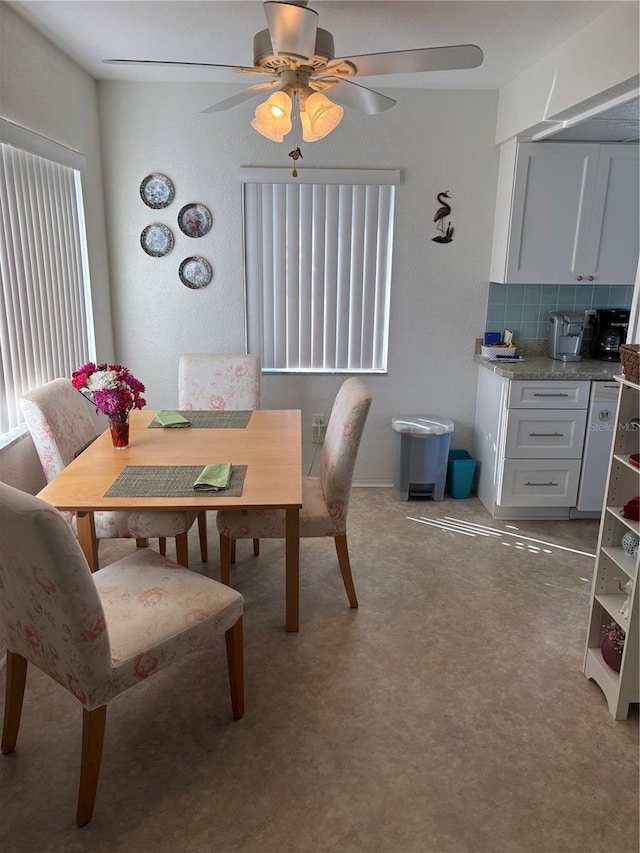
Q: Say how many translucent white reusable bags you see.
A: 0